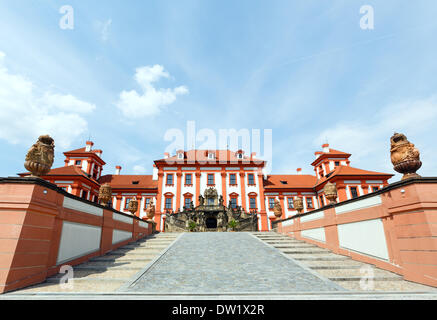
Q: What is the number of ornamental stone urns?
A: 8